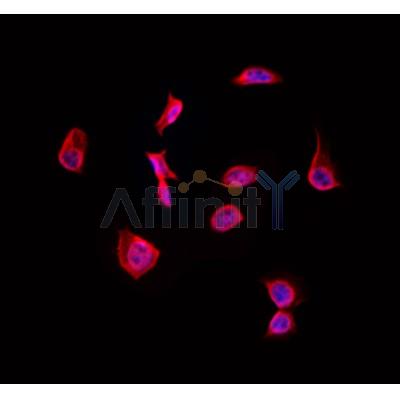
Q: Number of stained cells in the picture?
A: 11